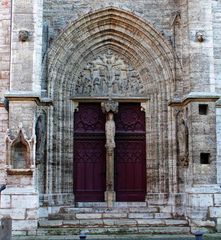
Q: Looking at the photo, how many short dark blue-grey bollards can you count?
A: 2